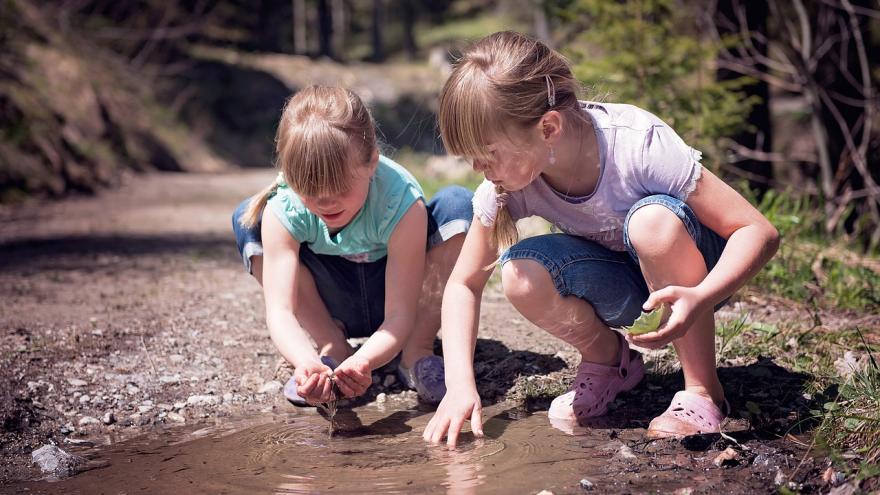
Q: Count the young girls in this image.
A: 2